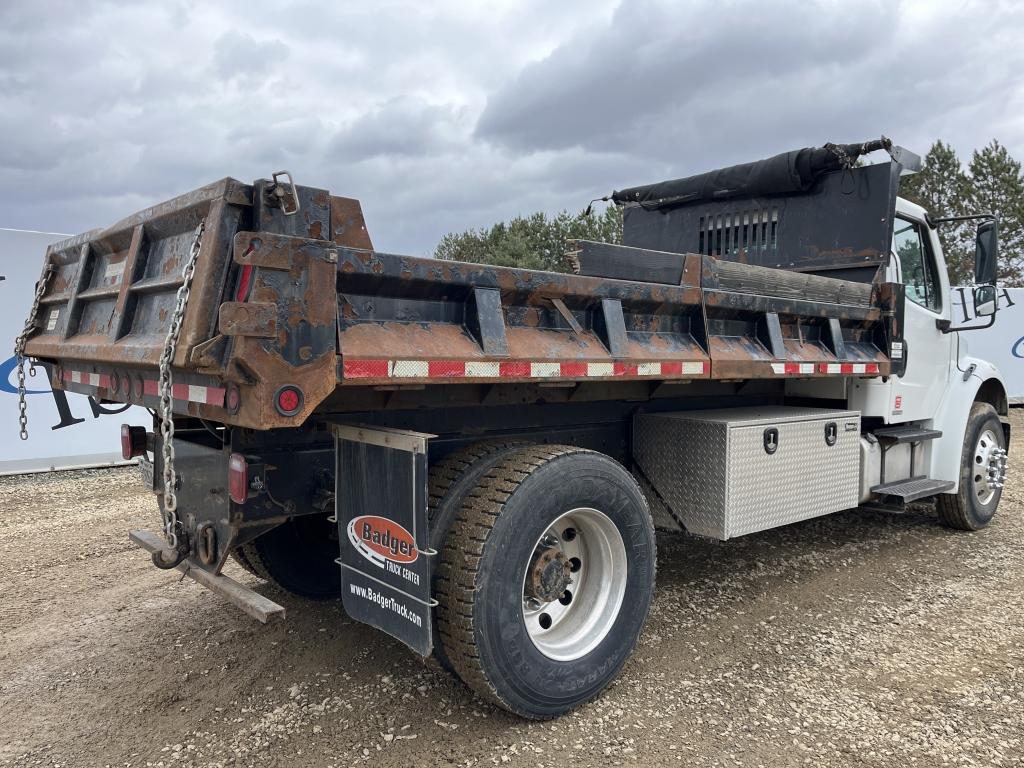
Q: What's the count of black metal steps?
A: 2